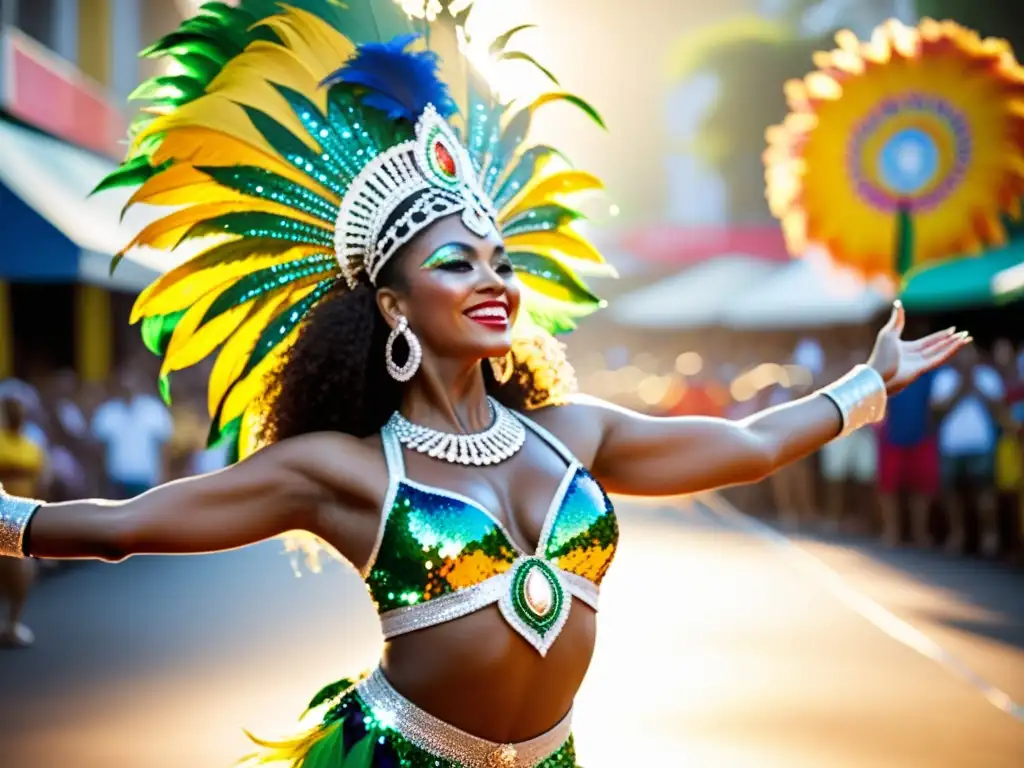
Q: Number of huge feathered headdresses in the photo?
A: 1